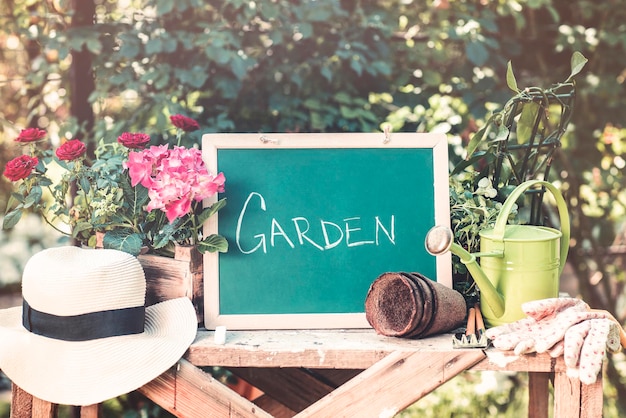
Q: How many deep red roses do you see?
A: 5